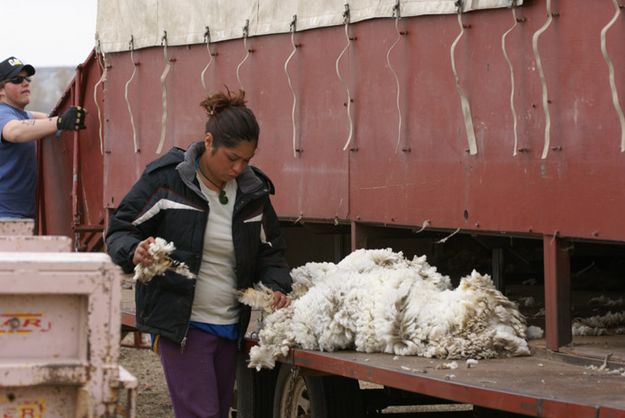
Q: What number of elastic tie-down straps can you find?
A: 12